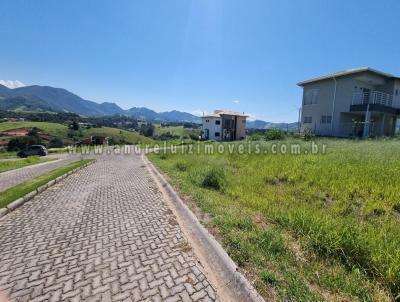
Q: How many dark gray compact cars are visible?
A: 1